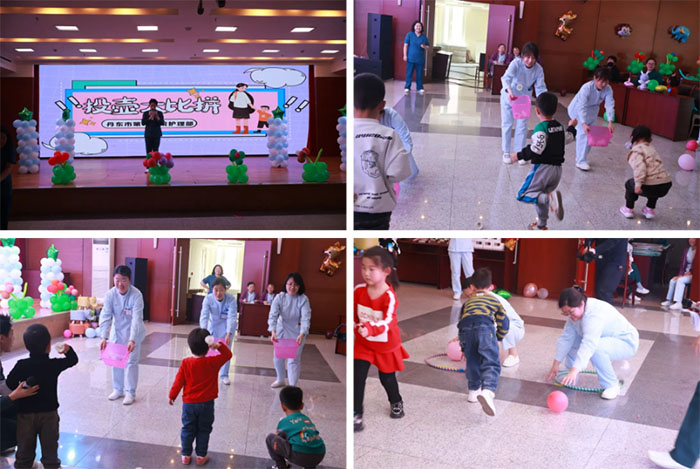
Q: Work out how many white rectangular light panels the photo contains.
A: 10